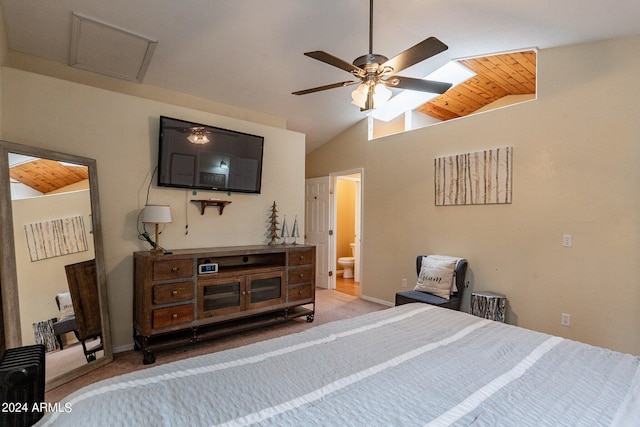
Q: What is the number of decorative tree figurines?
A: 3